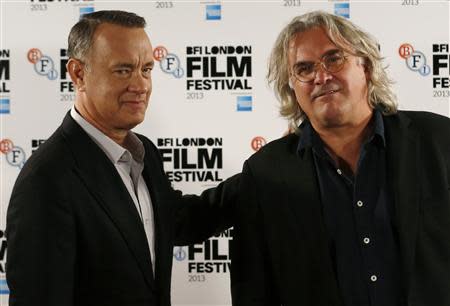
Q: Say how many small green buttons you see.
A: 0